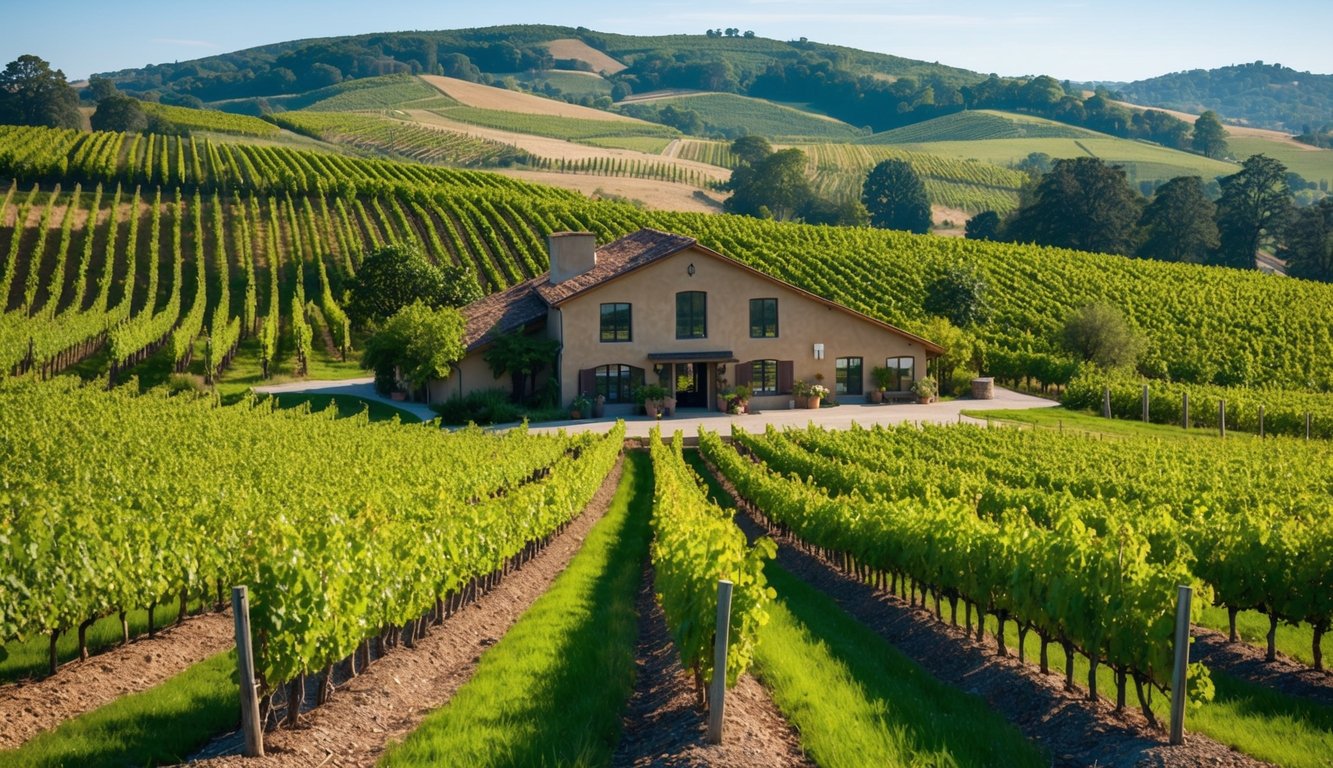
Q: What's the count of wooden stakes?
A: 9